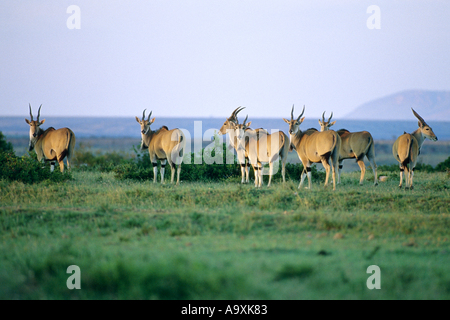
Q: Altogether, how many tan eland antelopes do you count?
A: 7